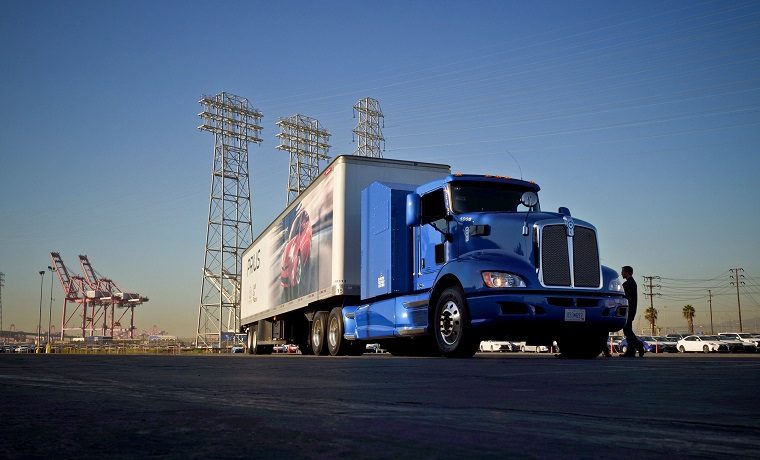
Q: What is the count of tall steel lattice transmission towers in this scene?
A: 3